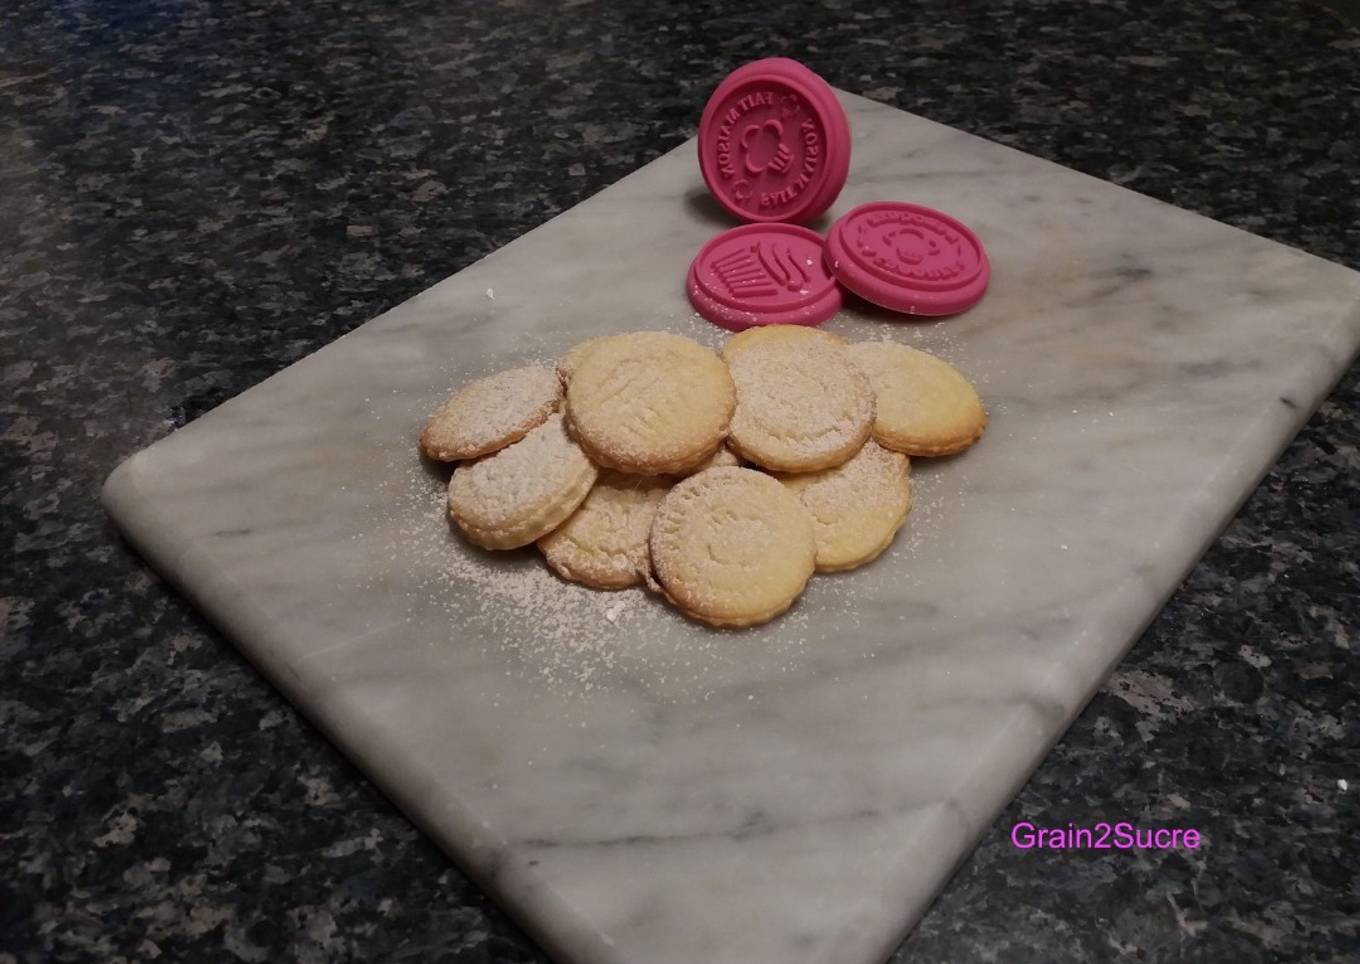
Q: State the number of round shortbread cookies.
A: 11